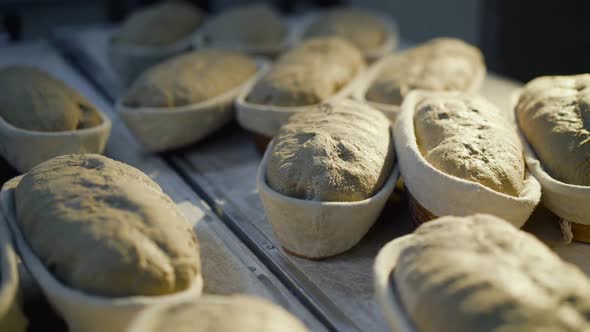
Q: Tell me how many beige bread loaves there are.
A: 13